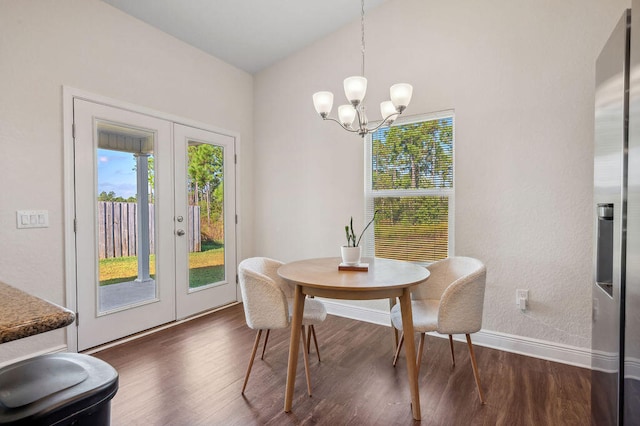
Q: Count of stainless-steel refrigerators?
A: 1